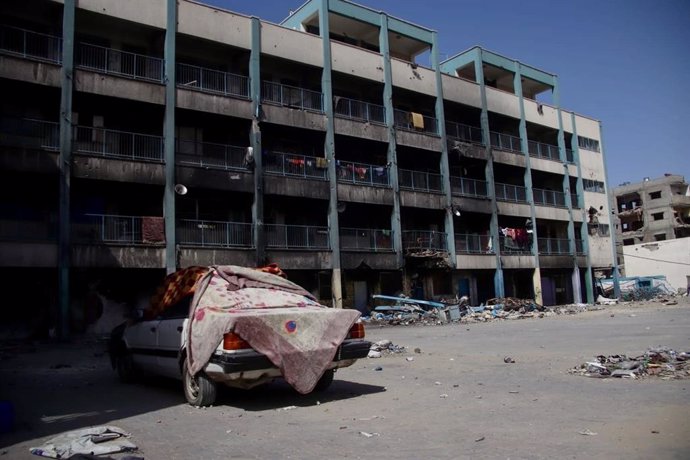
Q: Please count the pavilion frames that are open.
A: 2